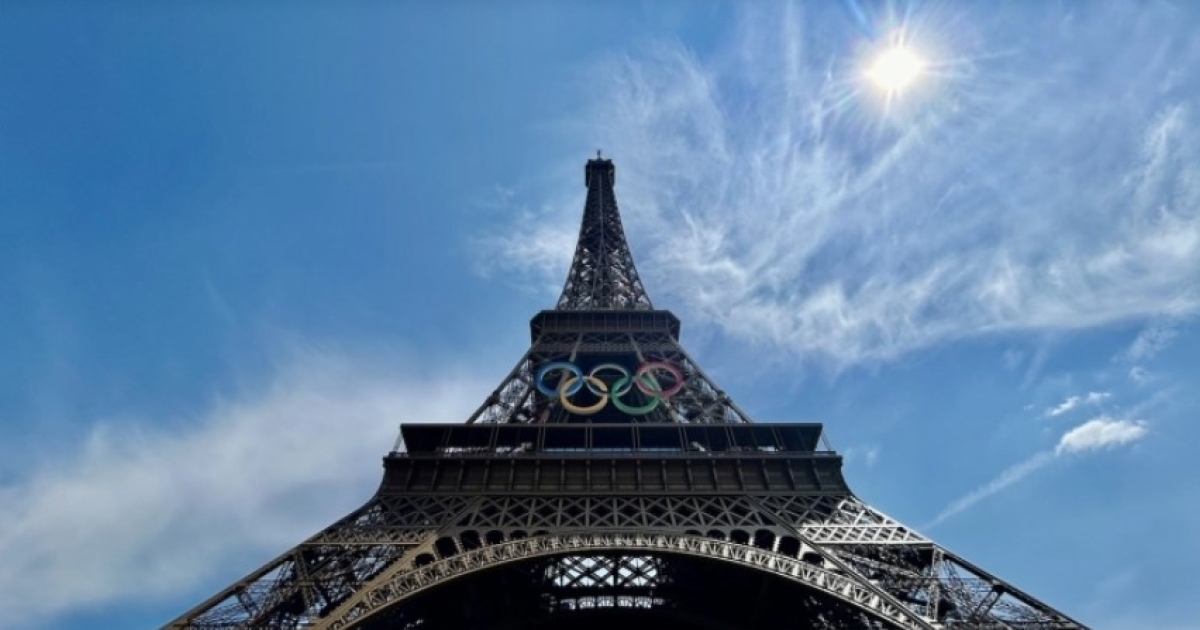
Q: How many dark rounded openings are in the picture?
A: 12